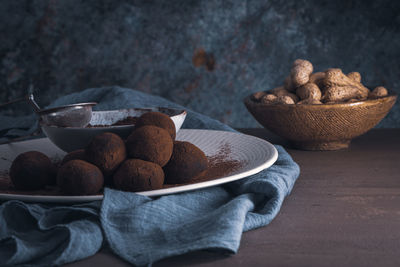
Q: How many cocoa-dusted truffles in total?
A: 8